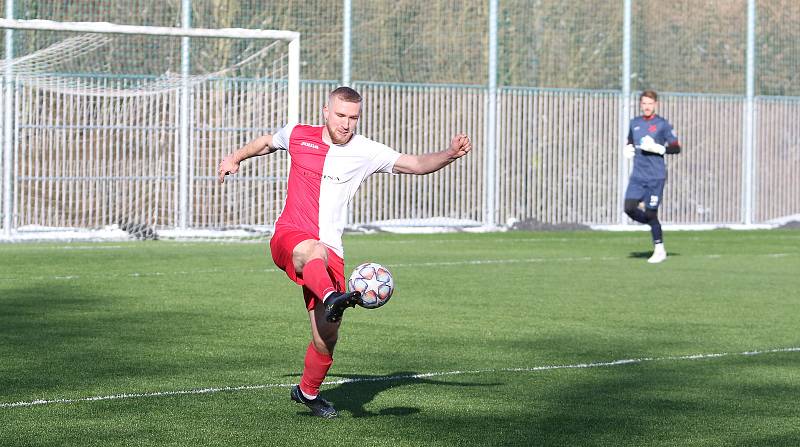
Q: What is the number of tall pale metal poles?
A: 6